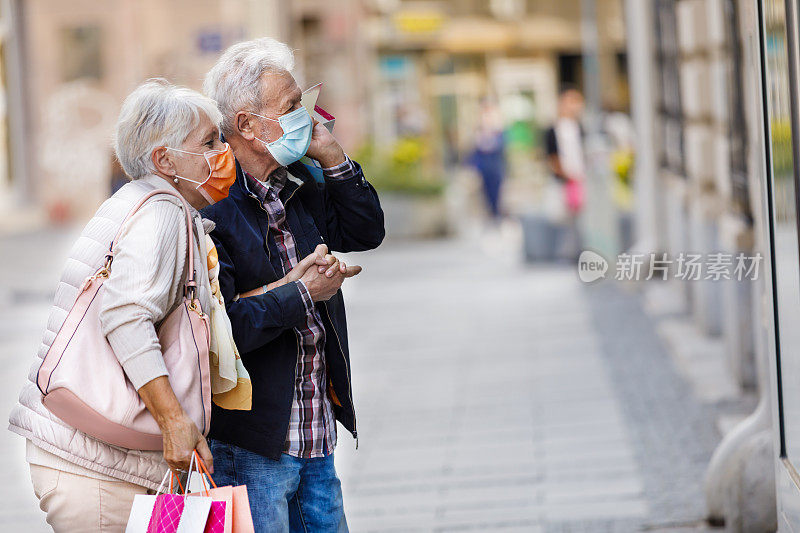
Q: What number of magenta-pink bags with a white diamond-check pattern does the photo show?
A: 2